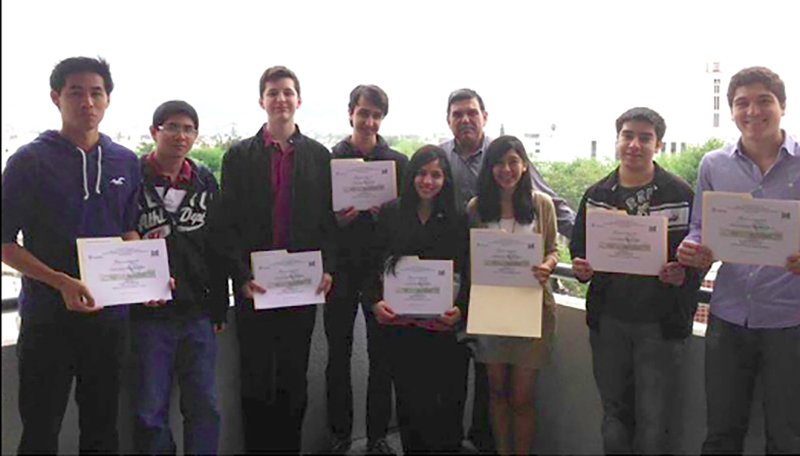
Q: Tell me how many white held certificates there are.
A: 7